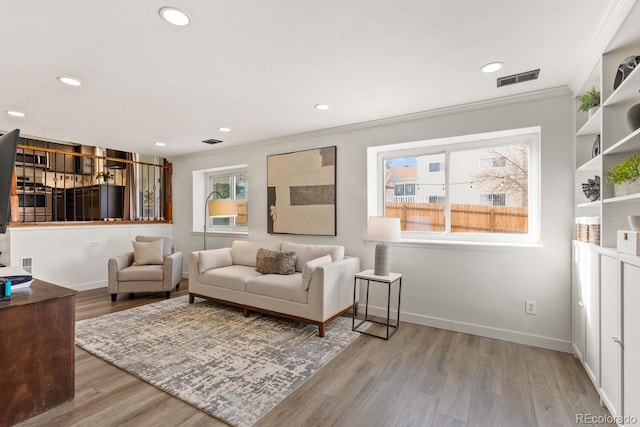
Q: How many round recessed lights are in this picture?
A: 7